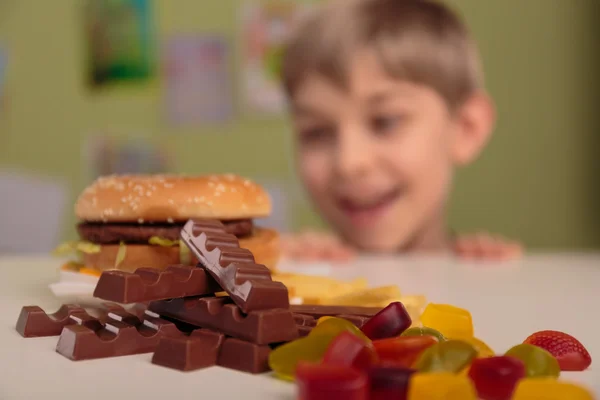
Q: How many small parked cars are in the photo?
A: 0